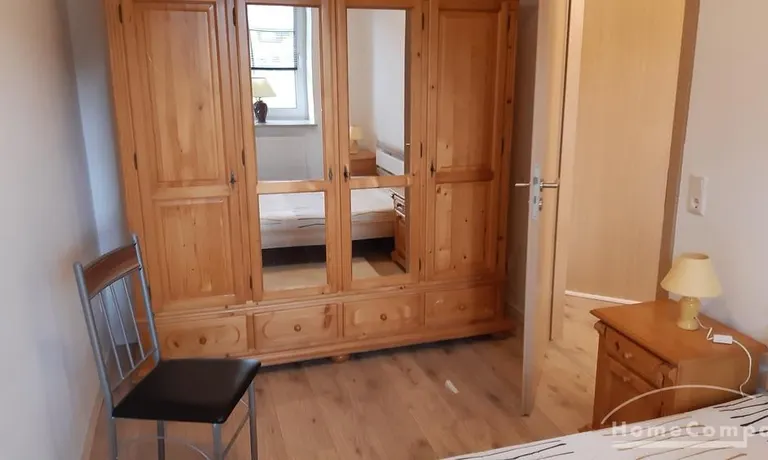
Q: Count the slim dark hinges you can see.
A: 12